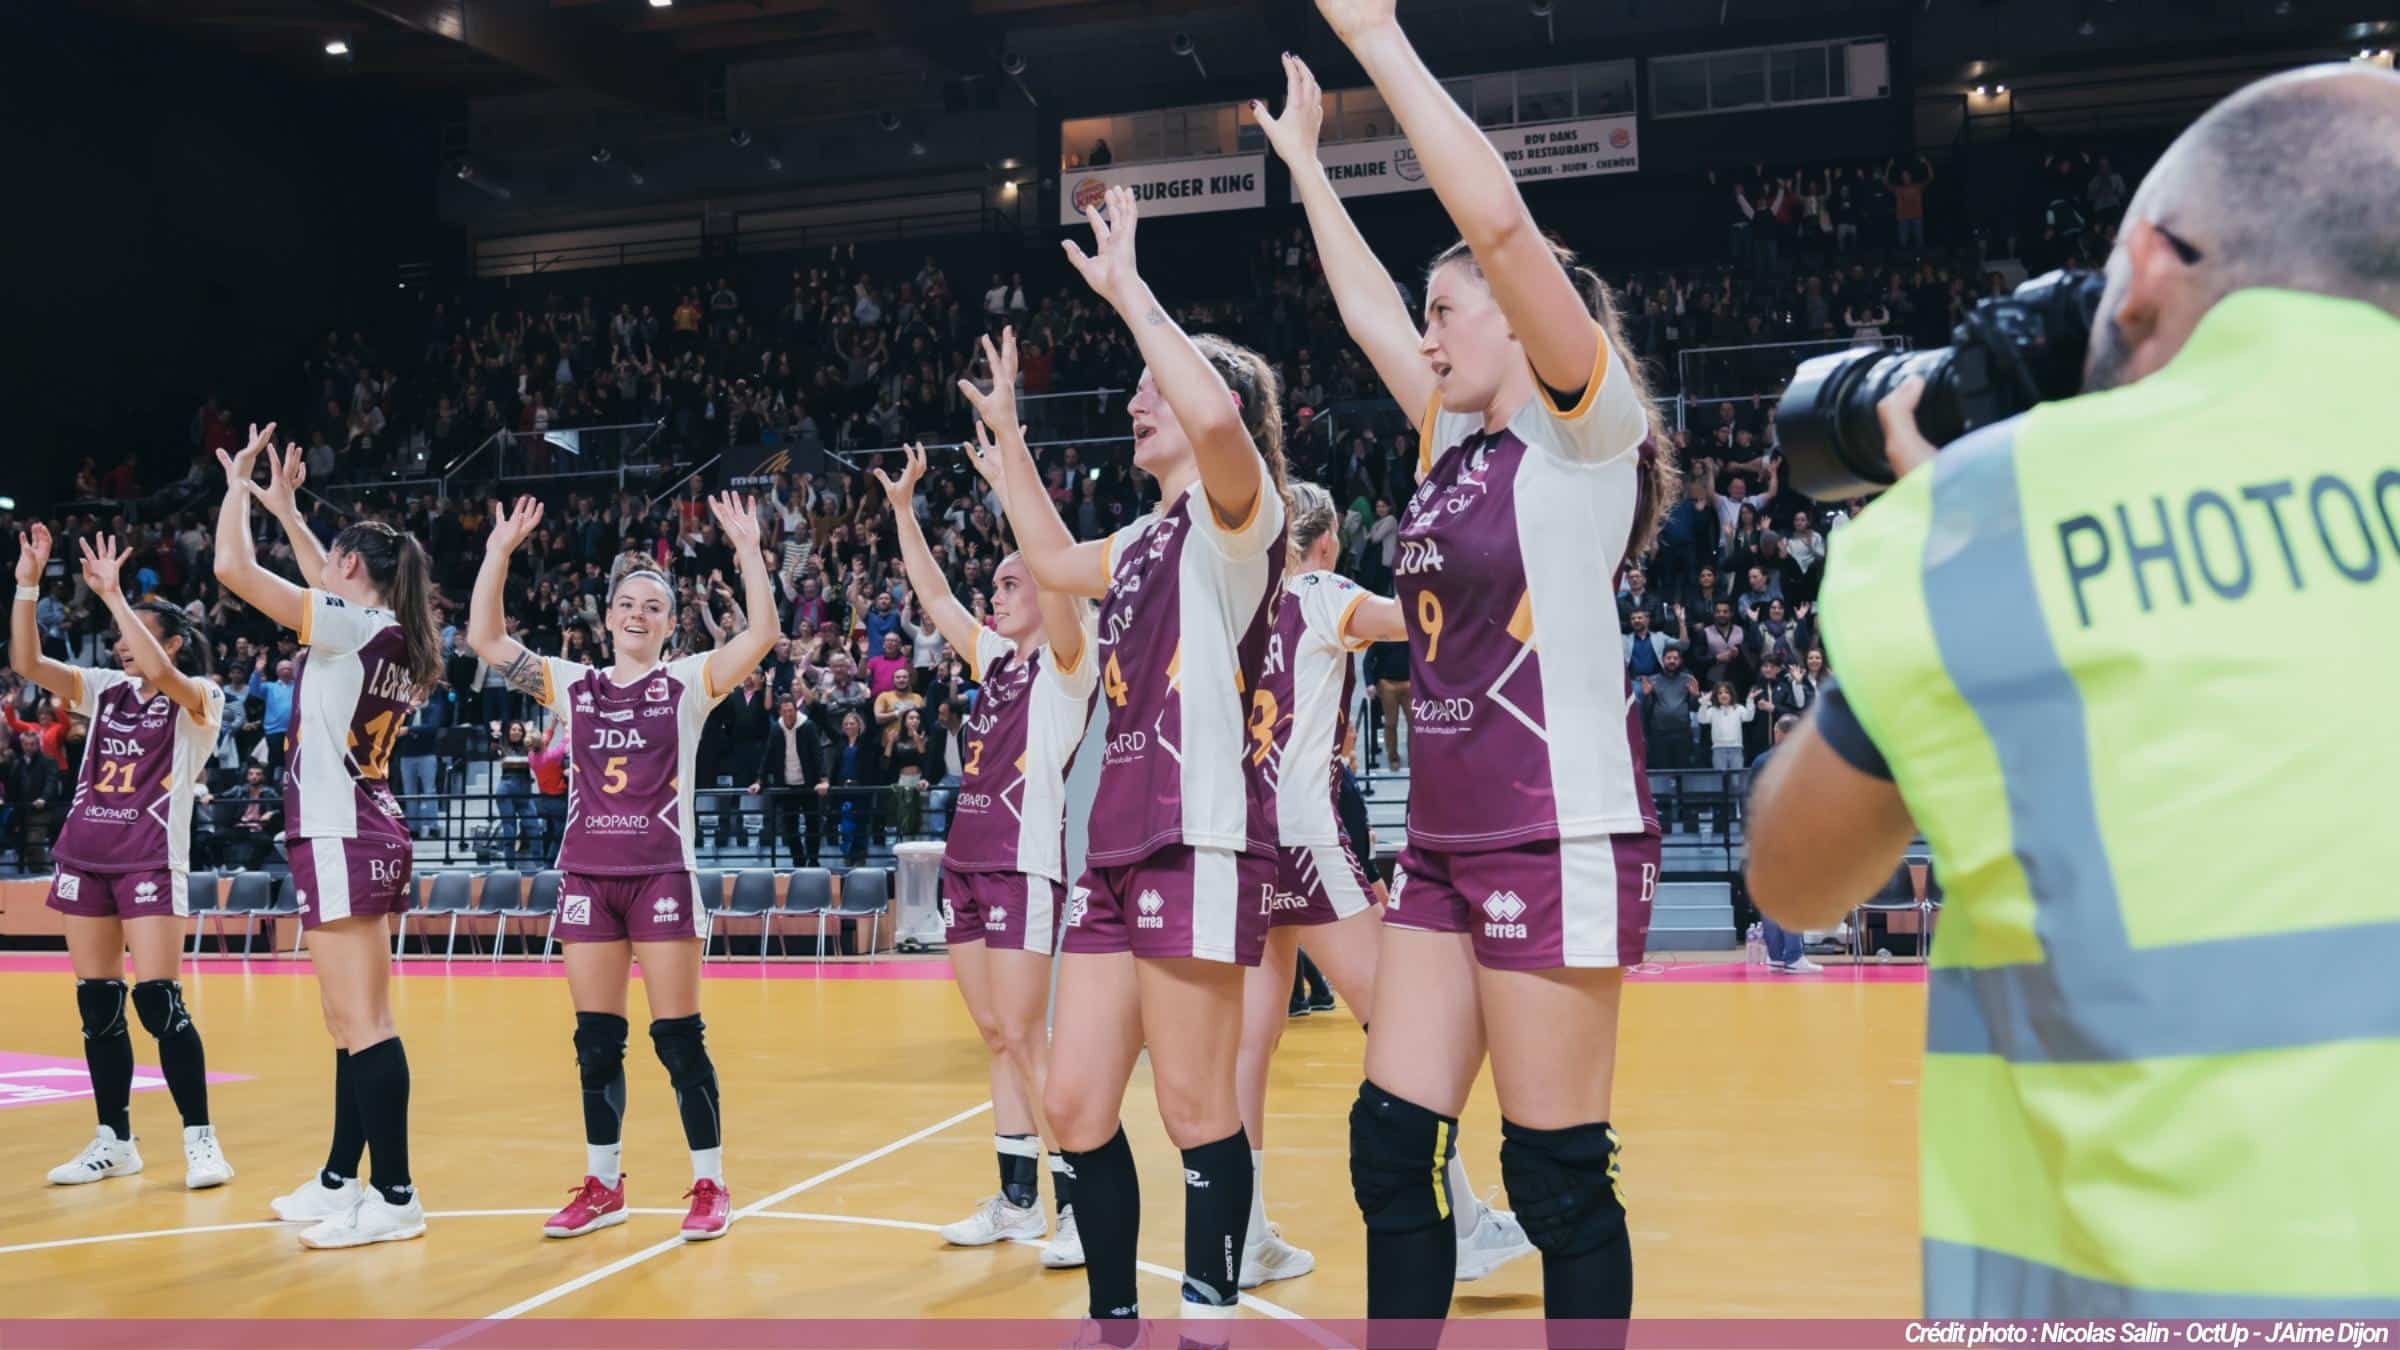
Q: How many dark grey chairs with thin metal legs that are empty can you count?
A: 13